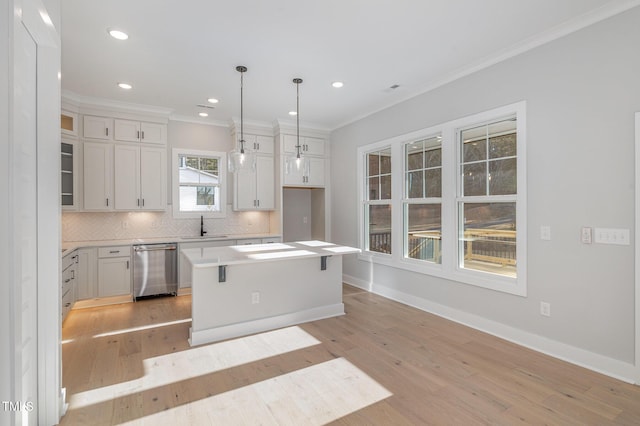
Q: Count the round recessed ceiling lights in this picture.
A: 6